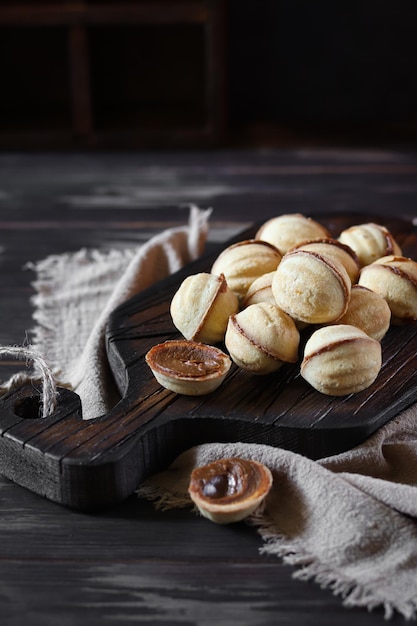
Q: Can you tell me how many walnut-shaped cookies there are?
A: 13